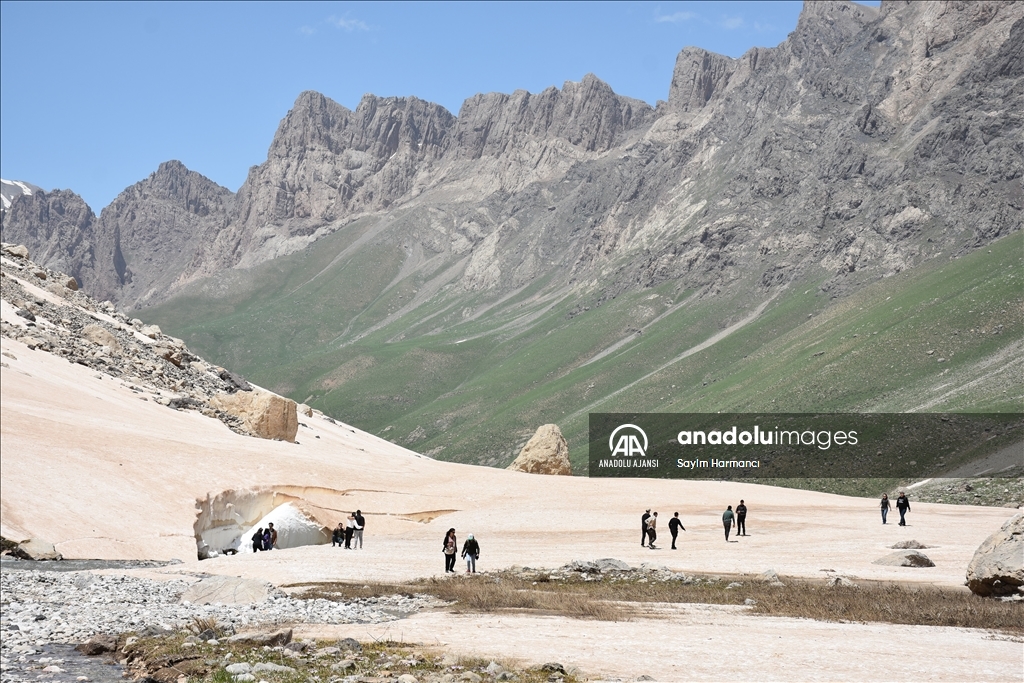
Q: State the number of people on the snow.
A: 15